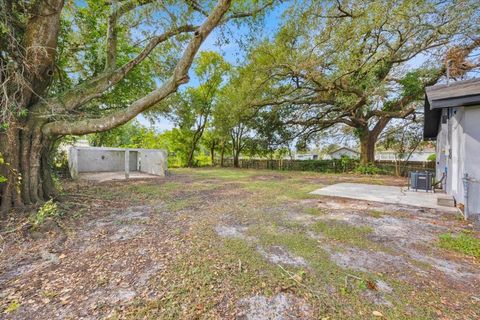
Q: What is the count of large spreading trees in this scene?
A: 2